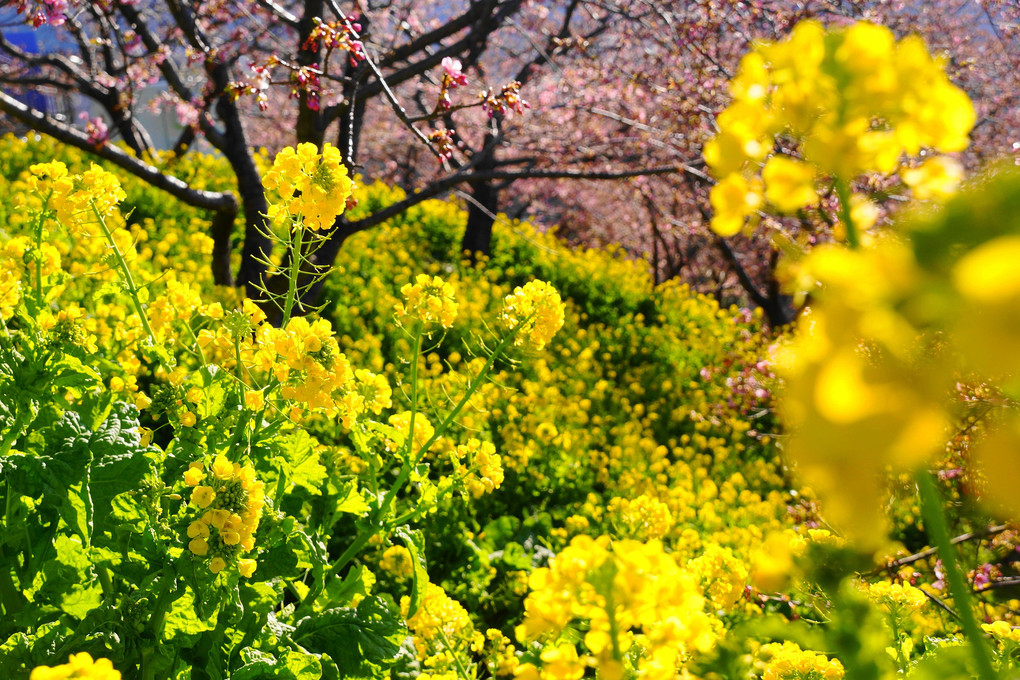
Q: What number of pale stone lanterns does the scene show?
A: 0